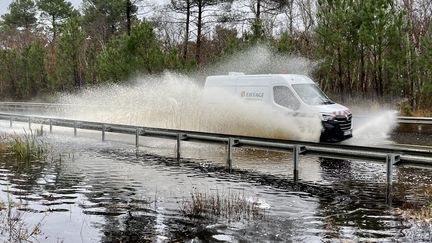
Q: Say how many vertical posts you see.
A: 10